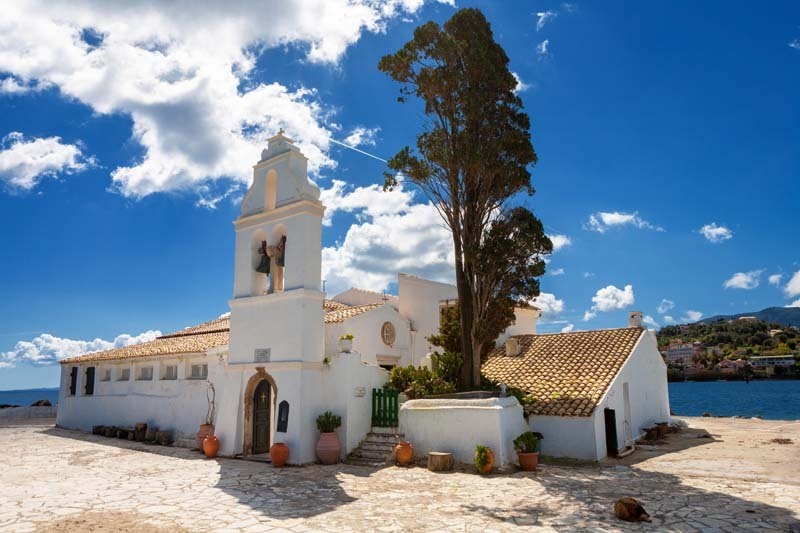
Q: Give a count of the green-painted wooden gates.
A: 1